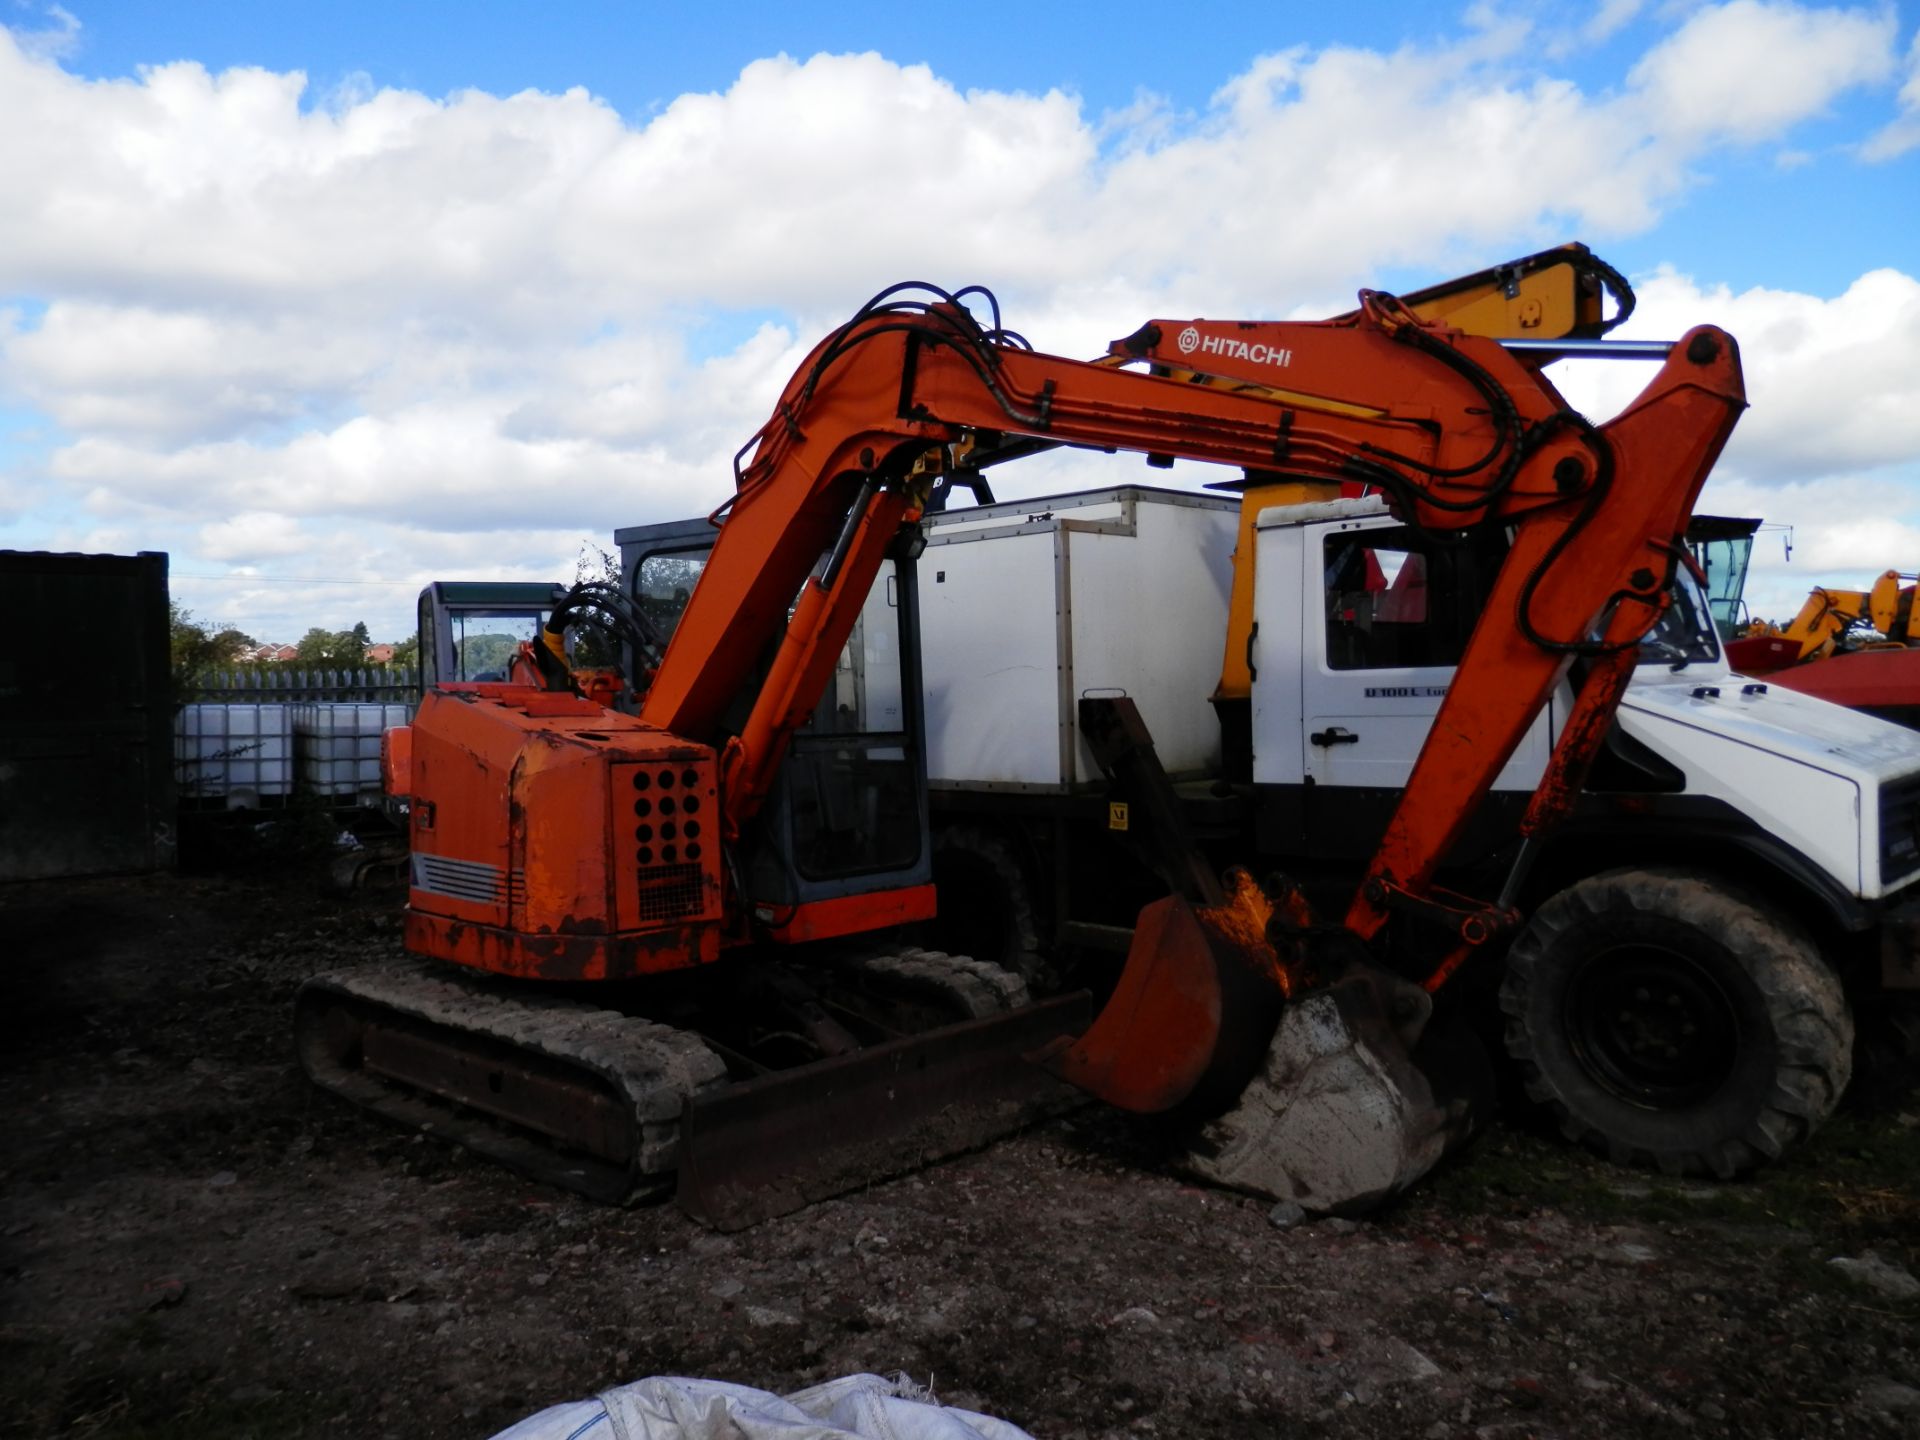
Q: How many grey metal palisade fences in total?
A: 1